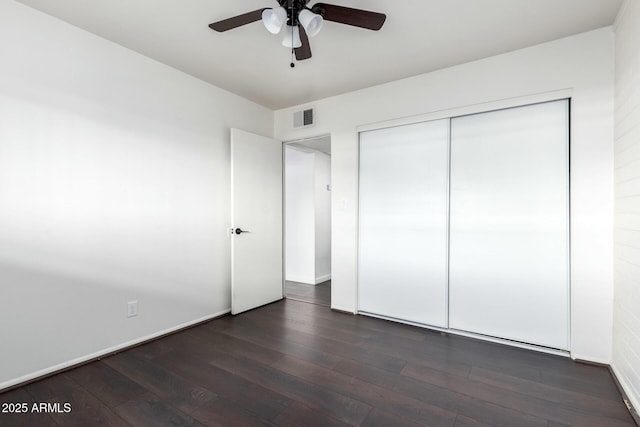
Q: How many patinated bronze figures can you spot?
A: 0